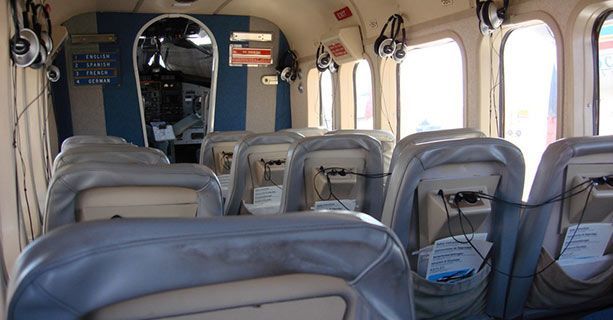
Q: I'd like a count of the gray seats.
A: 12